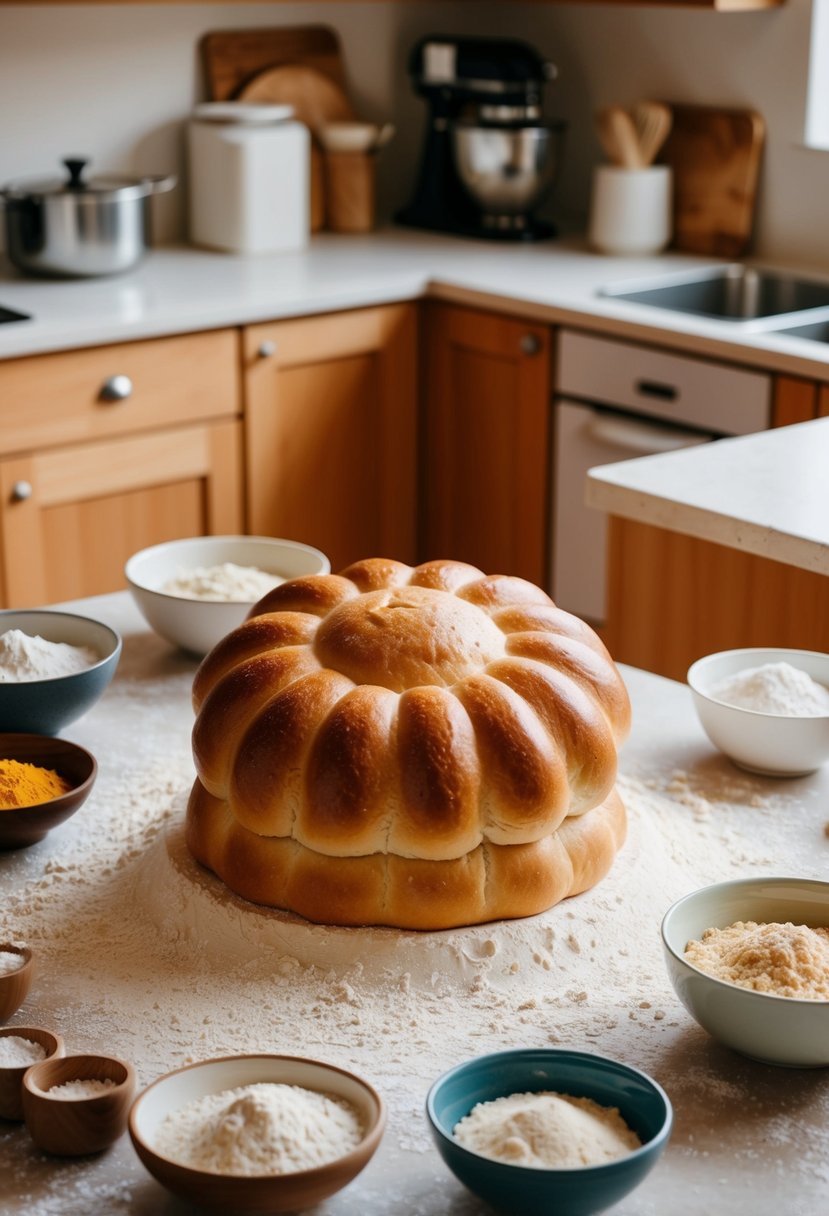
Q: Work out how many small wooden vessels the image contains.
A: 3